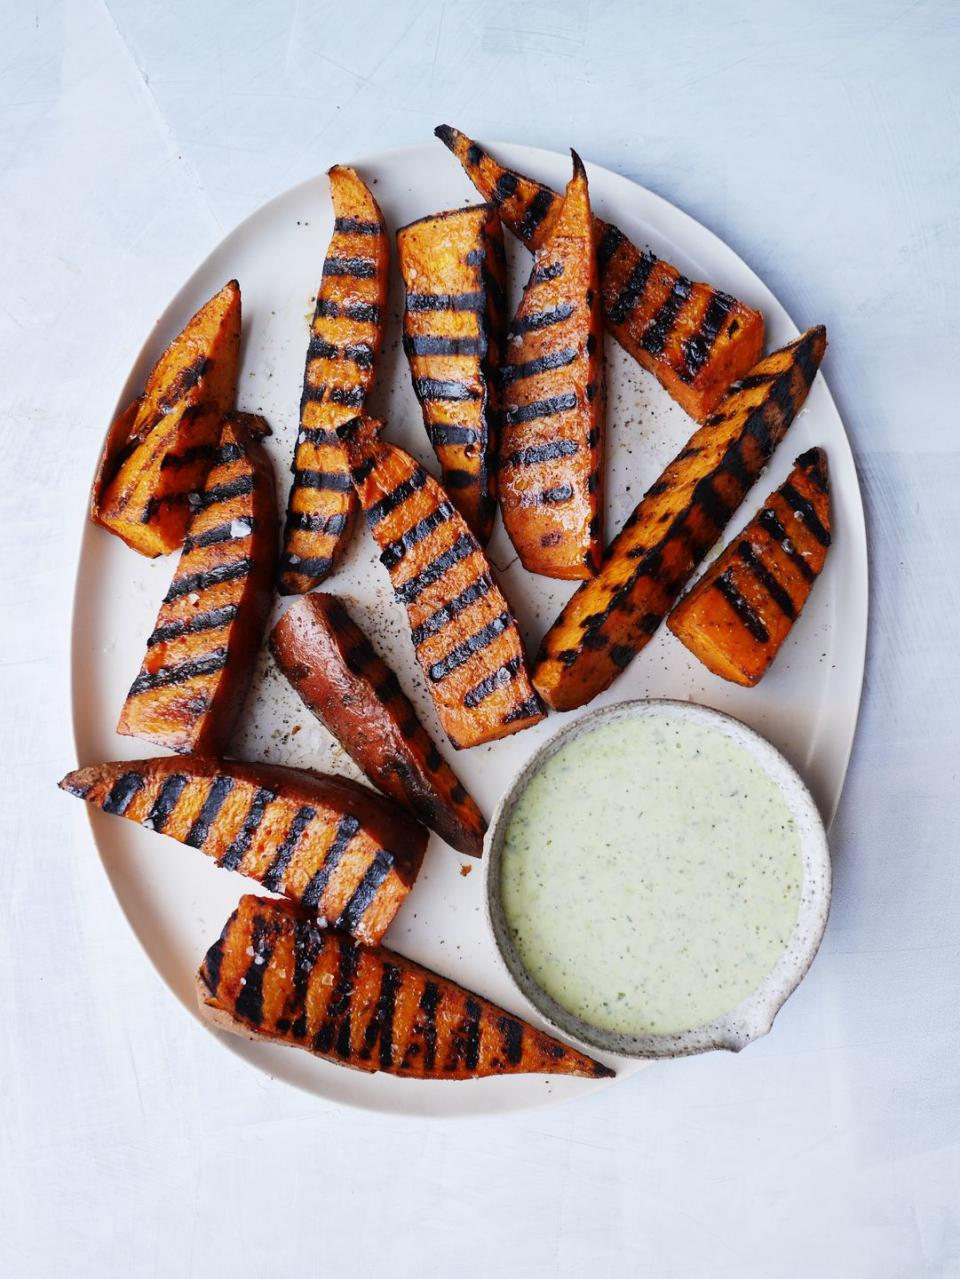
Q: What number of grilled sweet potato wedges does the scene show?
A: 12